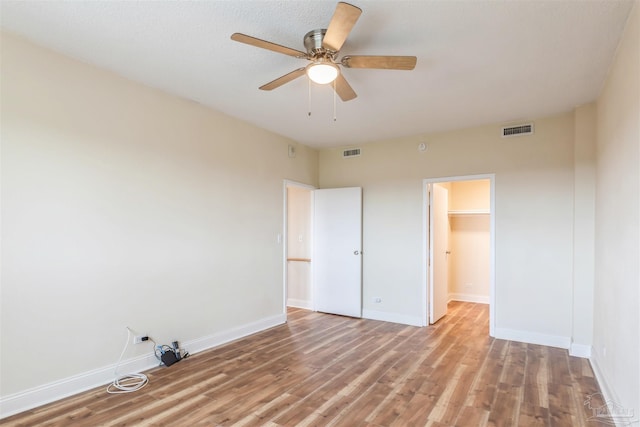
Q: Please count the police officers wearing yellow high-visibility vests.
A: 0